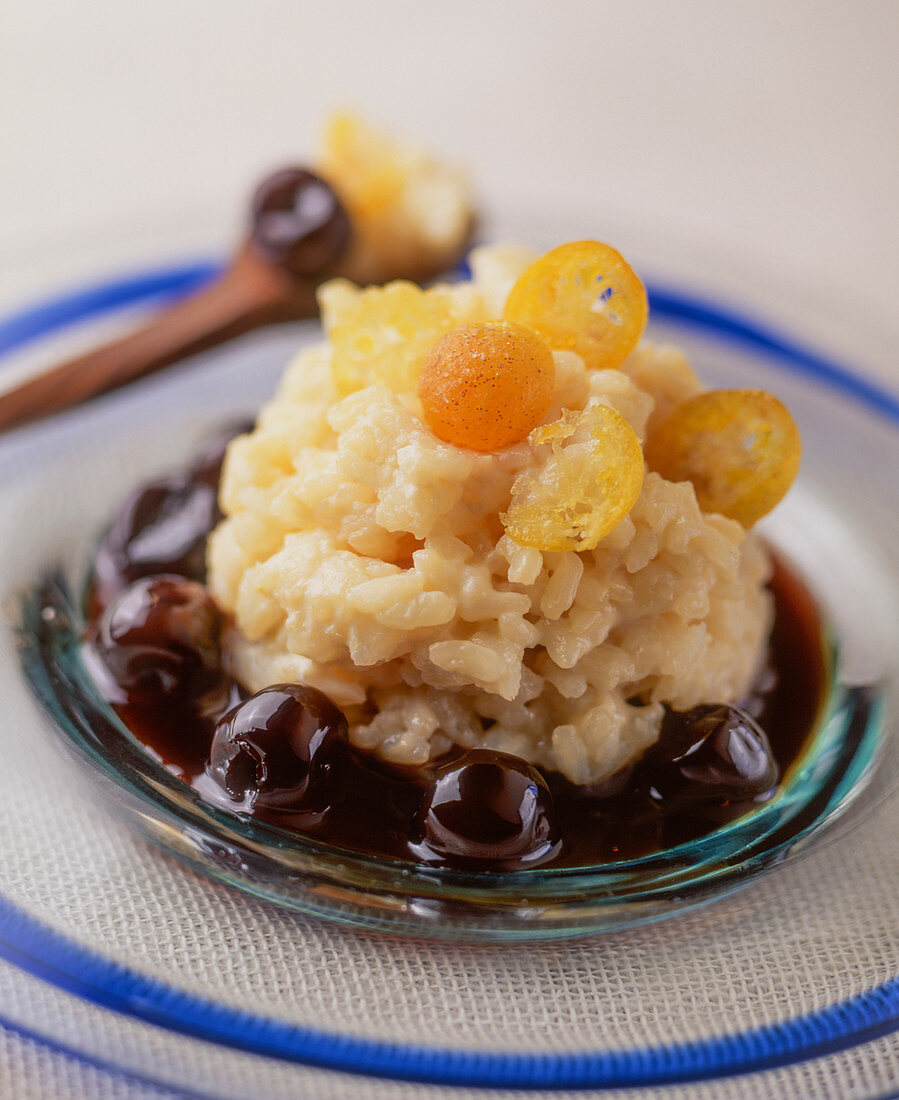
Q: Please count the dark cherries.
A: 7